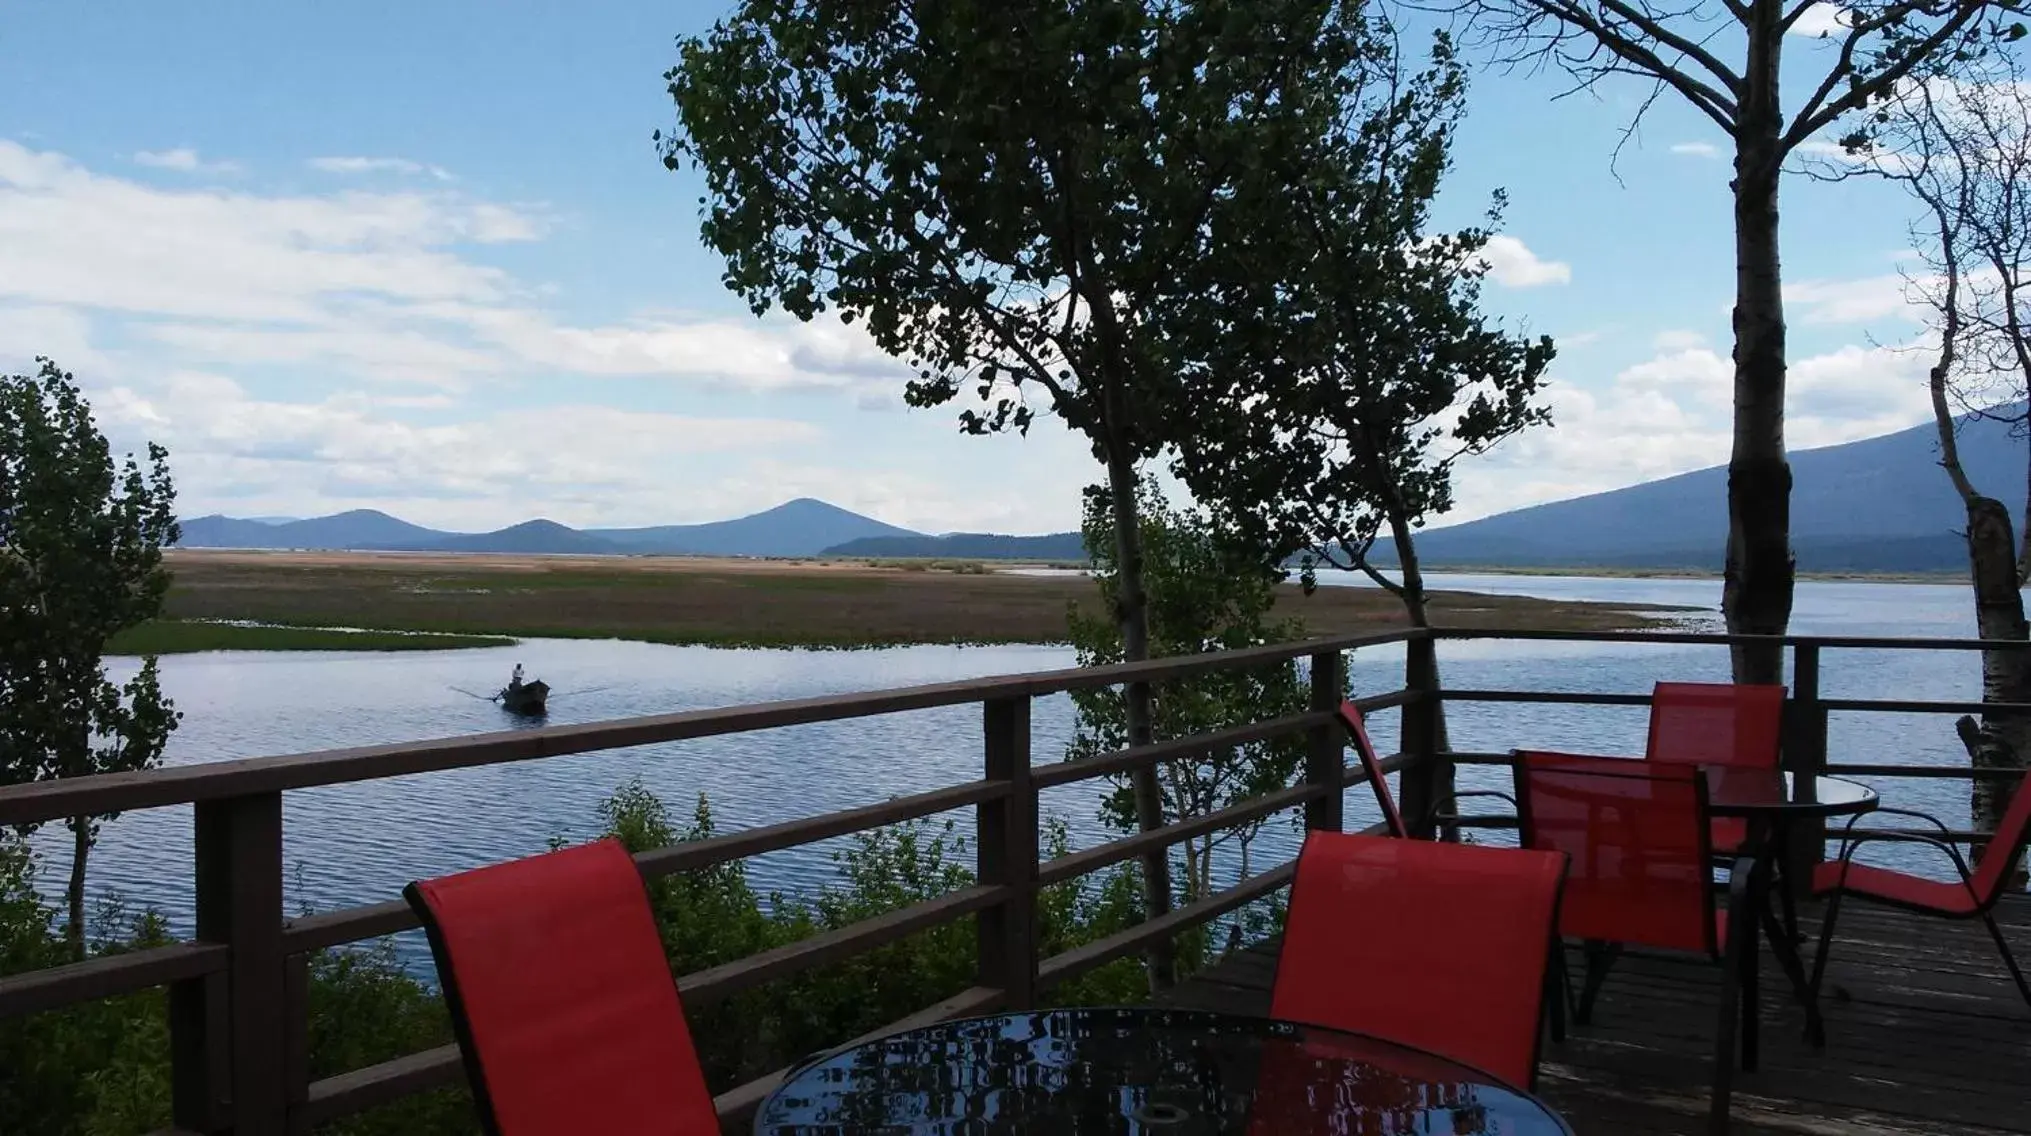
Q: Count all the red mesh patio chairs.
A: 6